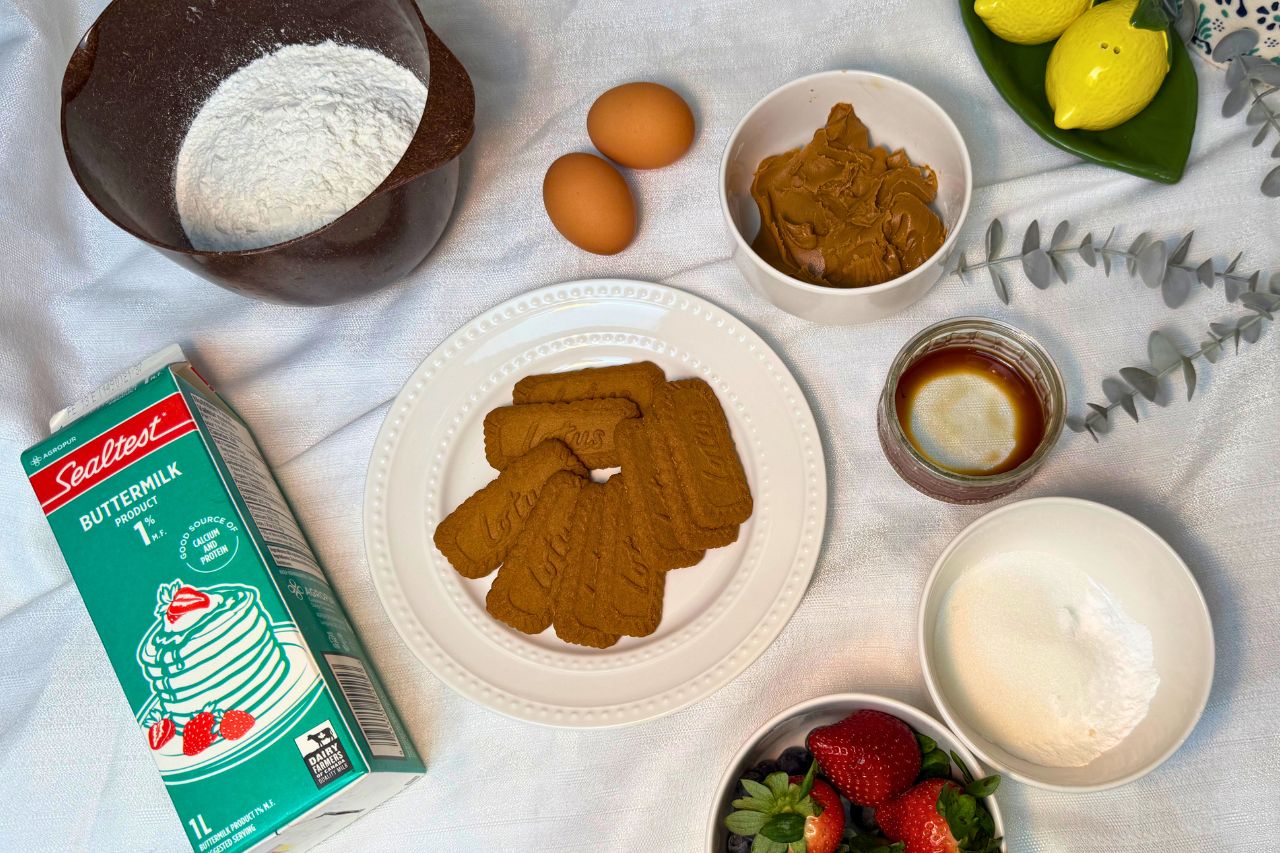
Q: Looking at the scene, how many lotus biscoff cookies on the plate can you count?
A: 9